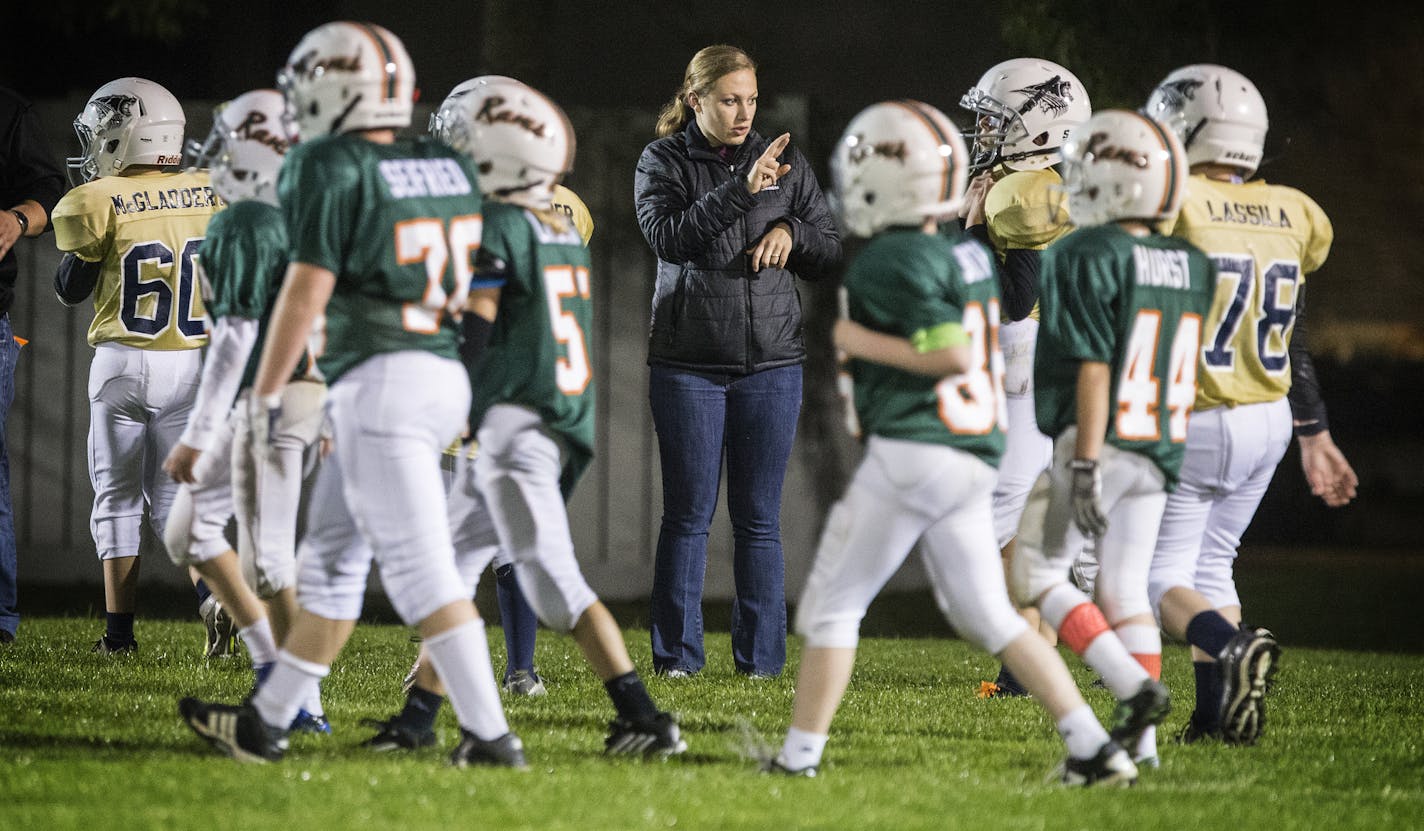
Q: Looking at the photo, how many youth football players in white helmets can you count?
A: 9